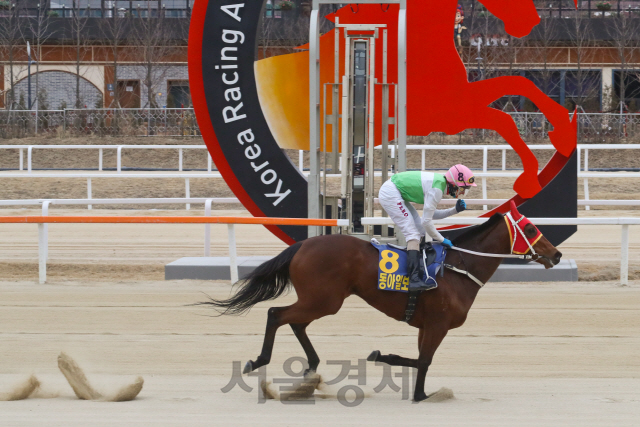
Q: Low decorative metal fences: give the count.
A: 1